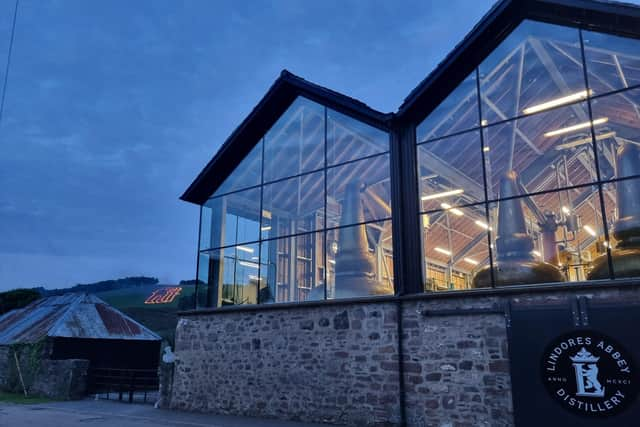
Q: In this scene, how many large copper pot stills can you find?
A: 3